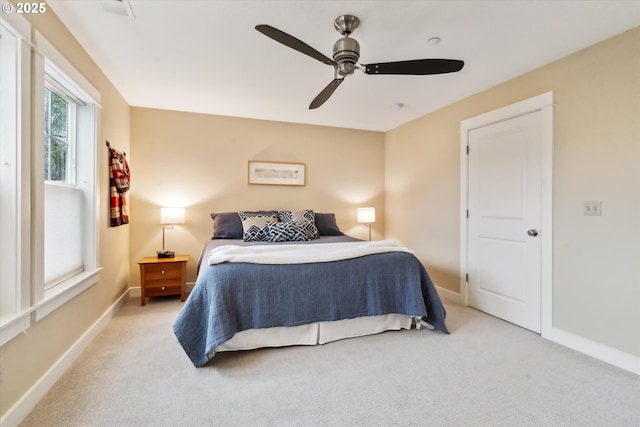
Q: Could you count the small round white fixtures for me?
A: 2